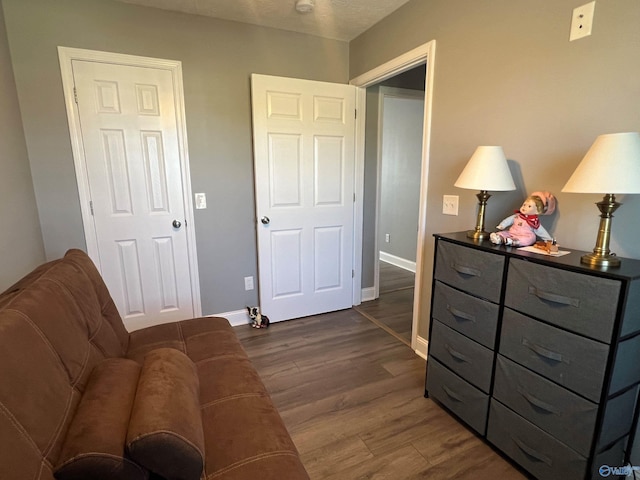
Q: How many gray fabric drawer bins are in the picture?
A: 8